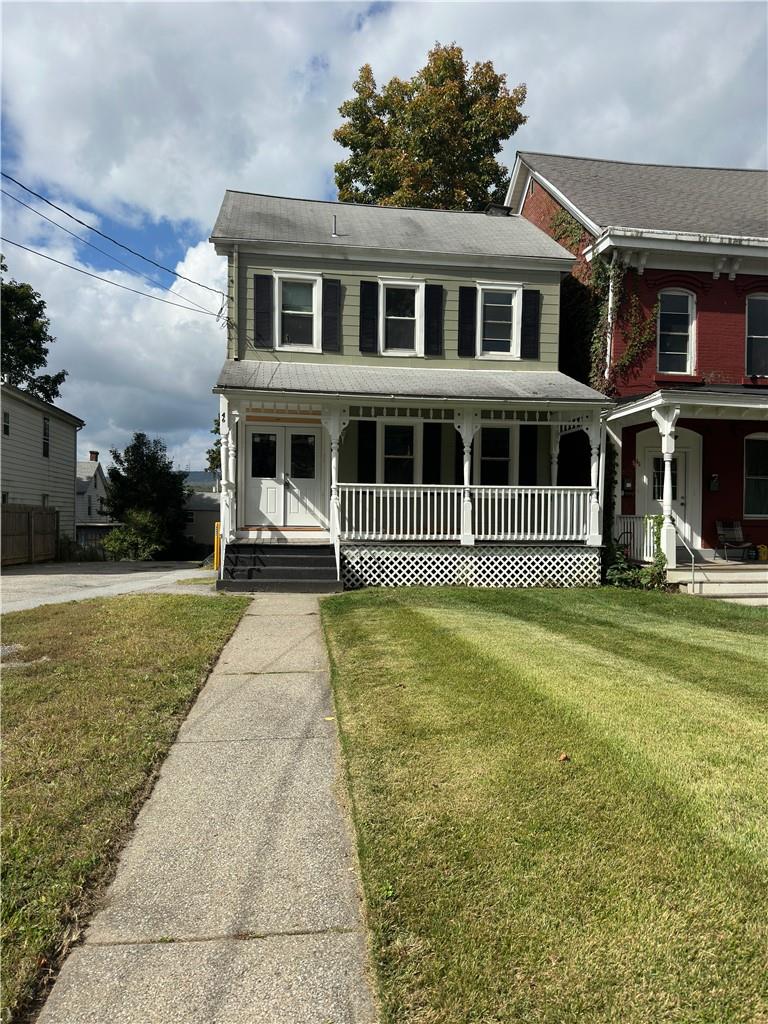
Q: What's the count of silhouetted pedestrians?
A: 0